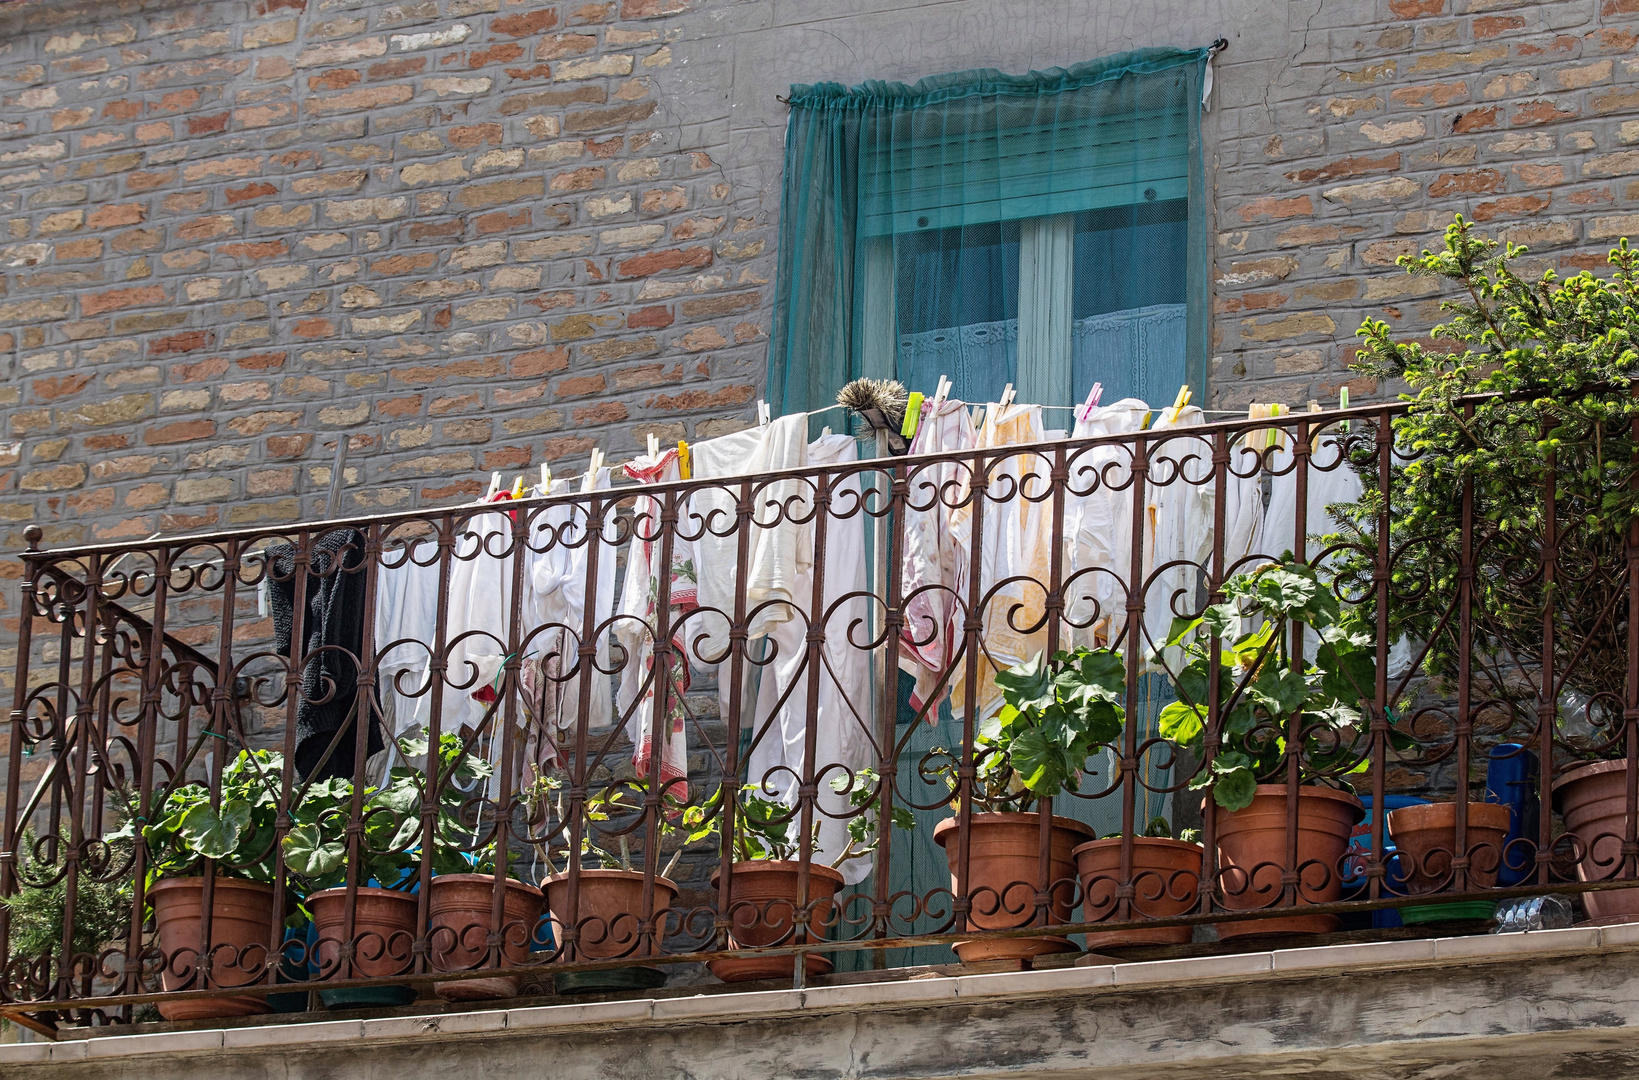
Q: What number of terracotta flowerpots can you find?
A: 10